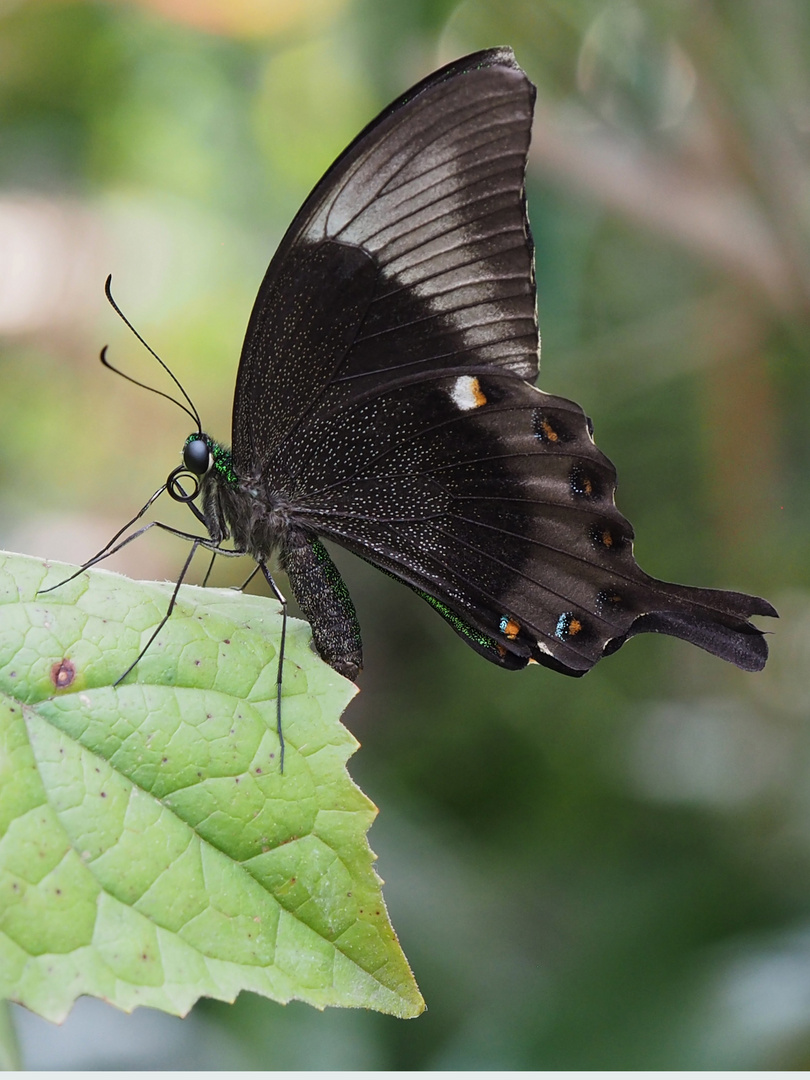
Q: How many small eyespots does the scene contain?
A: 6